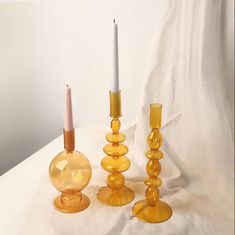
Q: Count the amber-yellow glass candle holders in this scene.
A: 3